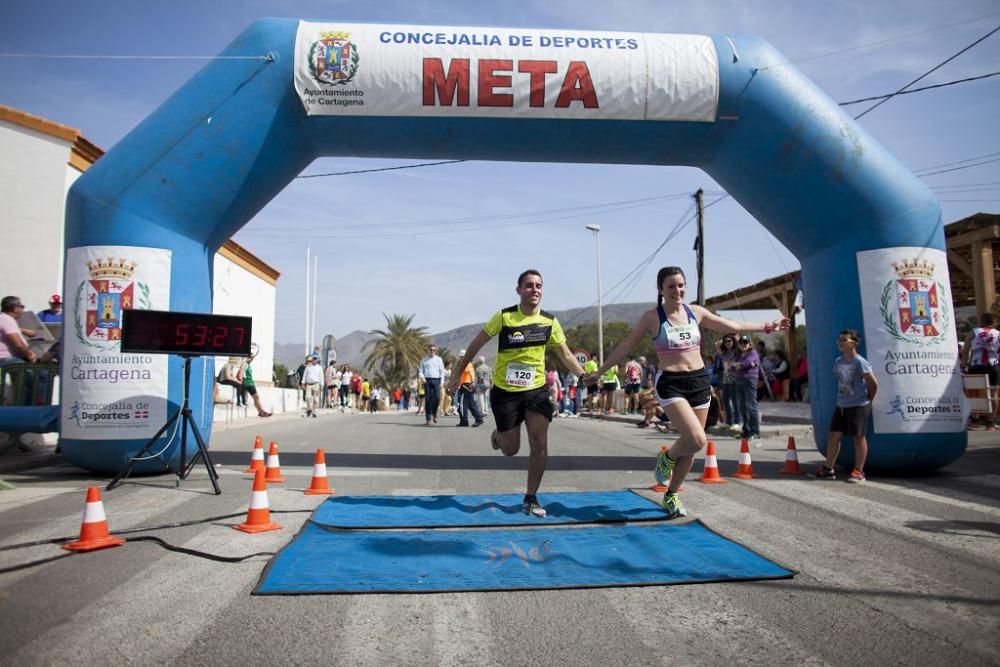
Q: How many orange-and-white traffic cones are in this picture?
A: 9